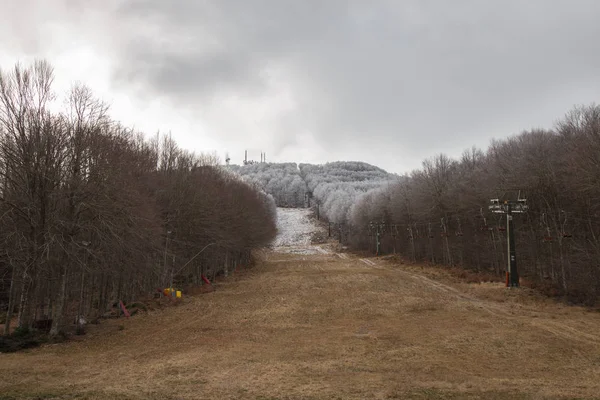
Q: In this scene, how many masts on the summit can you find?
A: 4